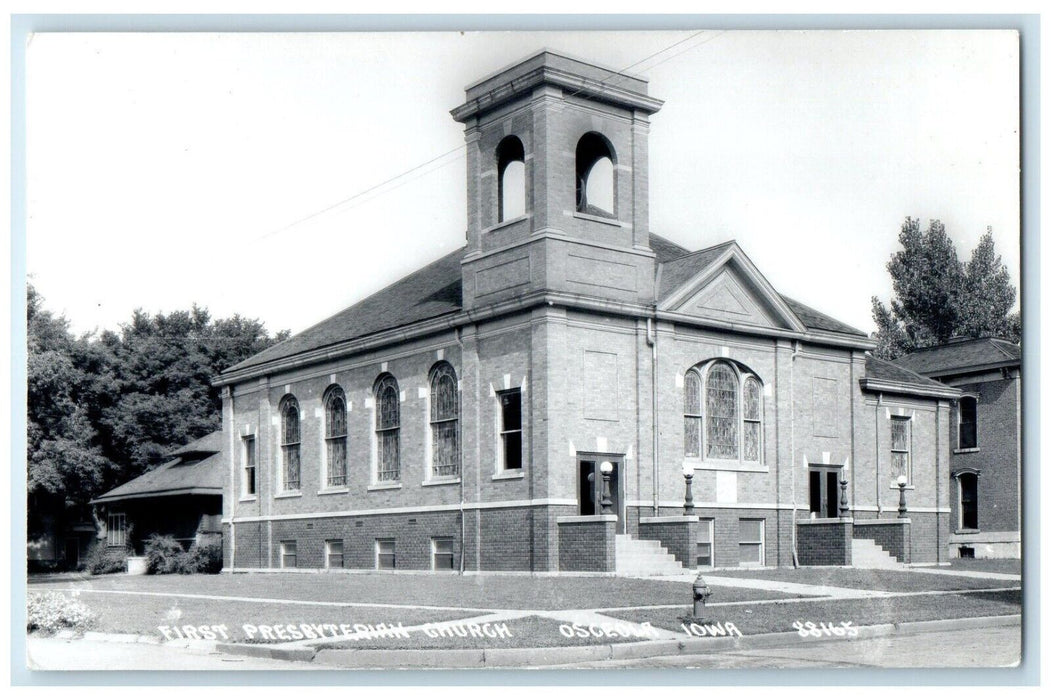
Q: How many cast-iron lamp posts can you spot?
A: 4